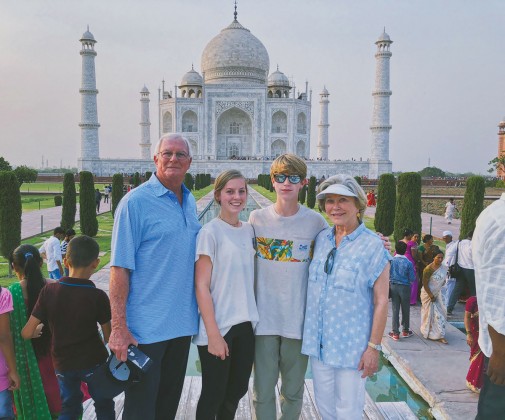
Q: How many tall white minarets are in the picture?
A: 4